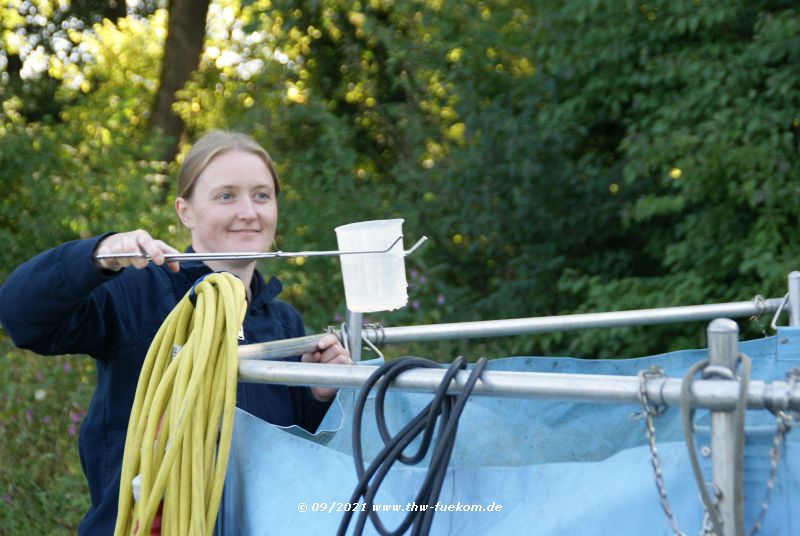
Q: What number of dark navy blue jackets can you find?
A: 1